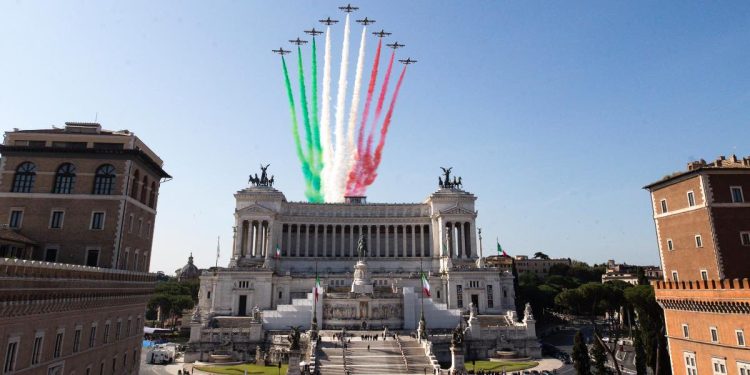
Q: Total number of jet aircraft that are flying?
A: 9